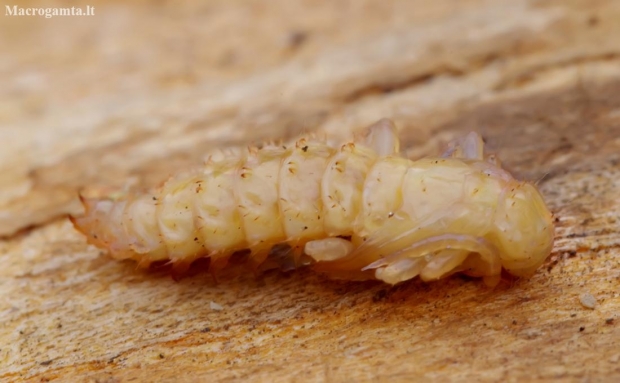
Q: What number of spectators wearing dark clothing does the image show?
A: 0